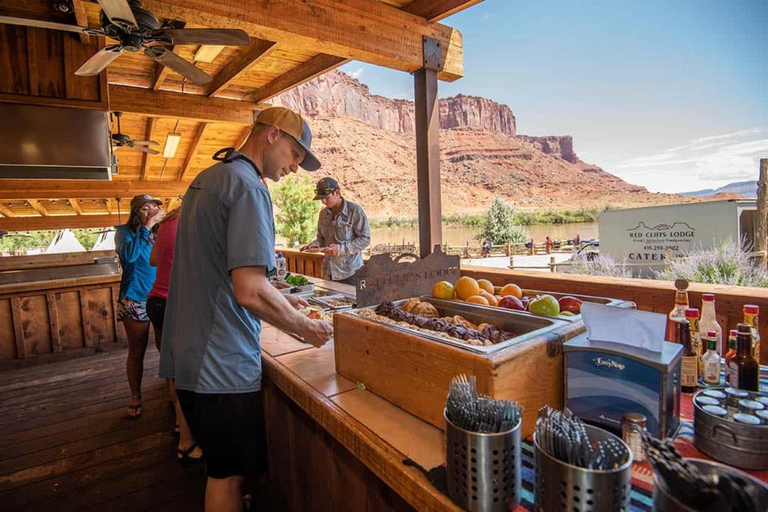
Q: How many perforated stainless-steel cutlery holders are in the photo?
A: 3